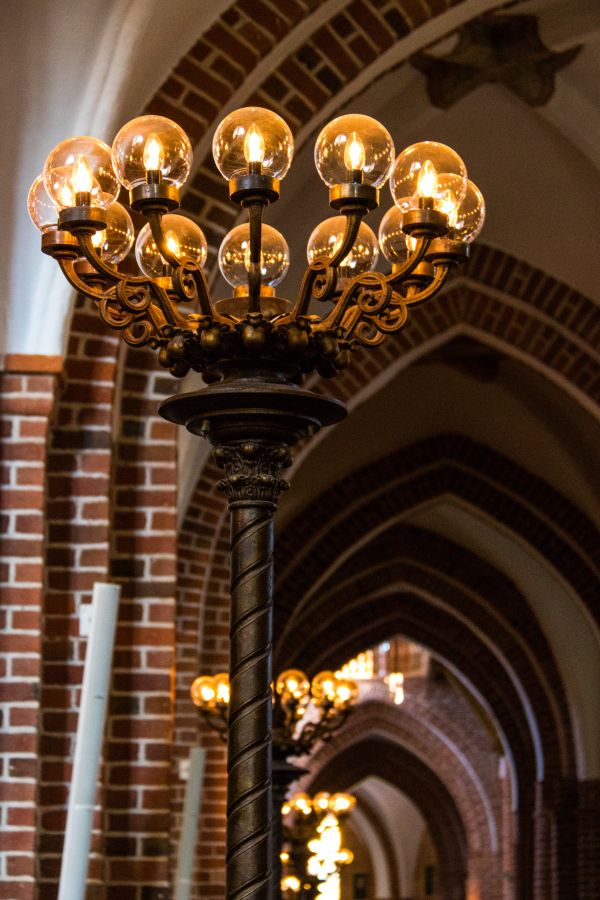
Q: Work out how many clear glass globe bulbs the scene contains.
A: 12